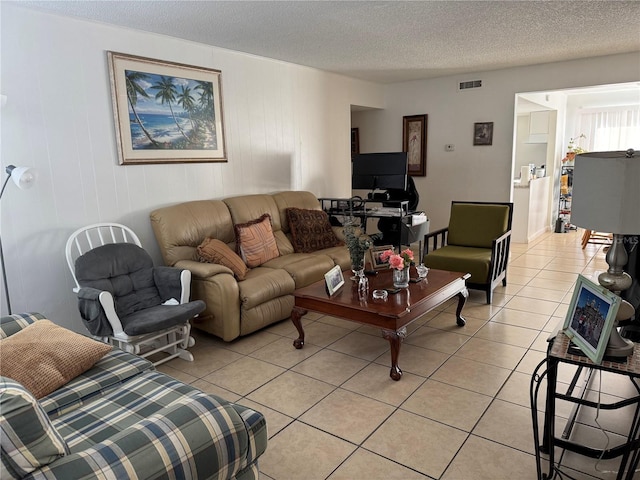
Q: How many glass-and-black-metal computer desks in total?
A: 1